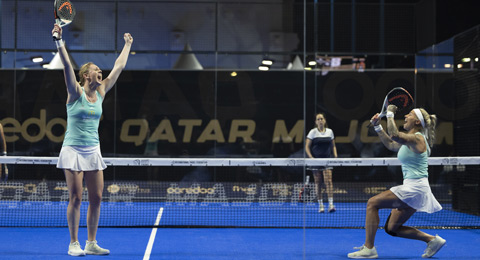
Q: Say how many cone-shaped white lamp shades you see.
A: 3